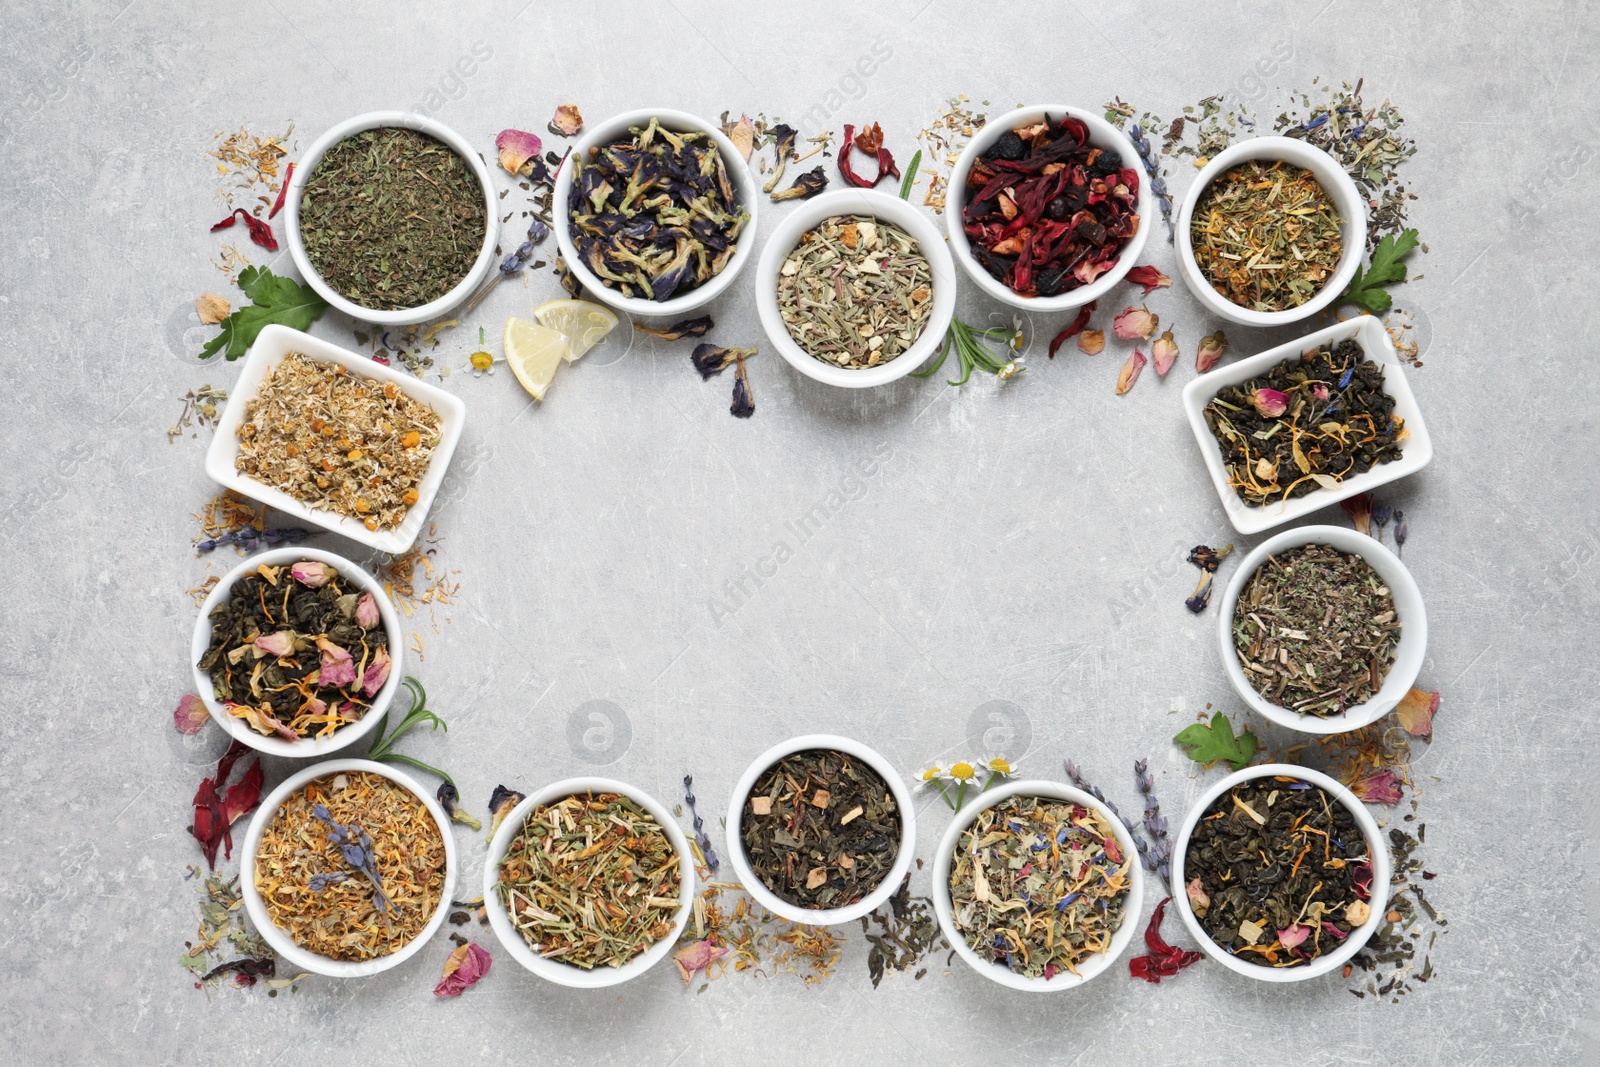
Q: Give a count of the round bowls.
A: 12